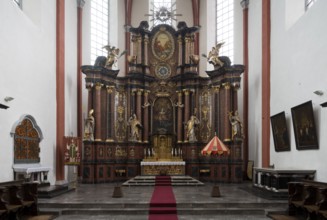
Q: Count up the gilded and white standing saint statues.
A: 4